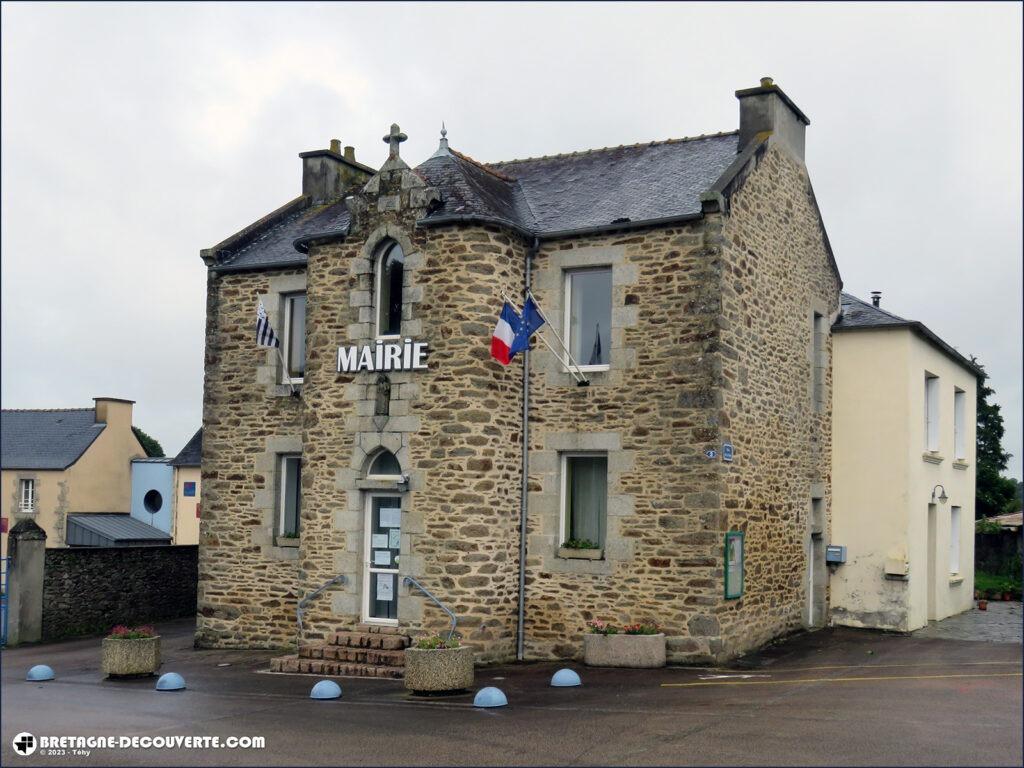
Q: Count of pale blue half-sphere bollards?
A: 5